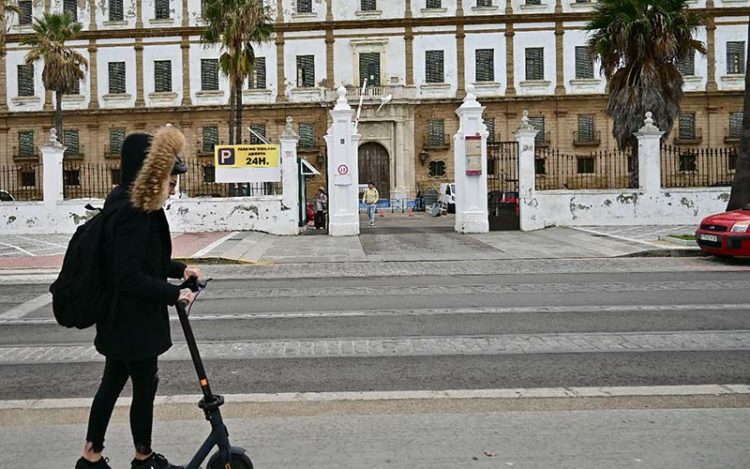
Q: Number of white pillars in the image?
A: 6